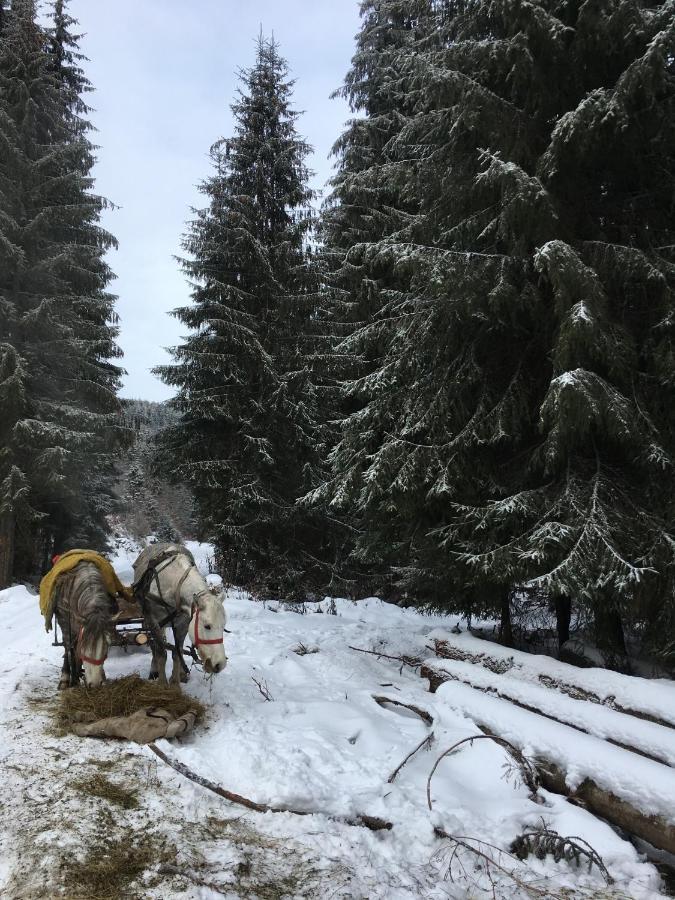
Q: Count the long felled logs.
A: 3